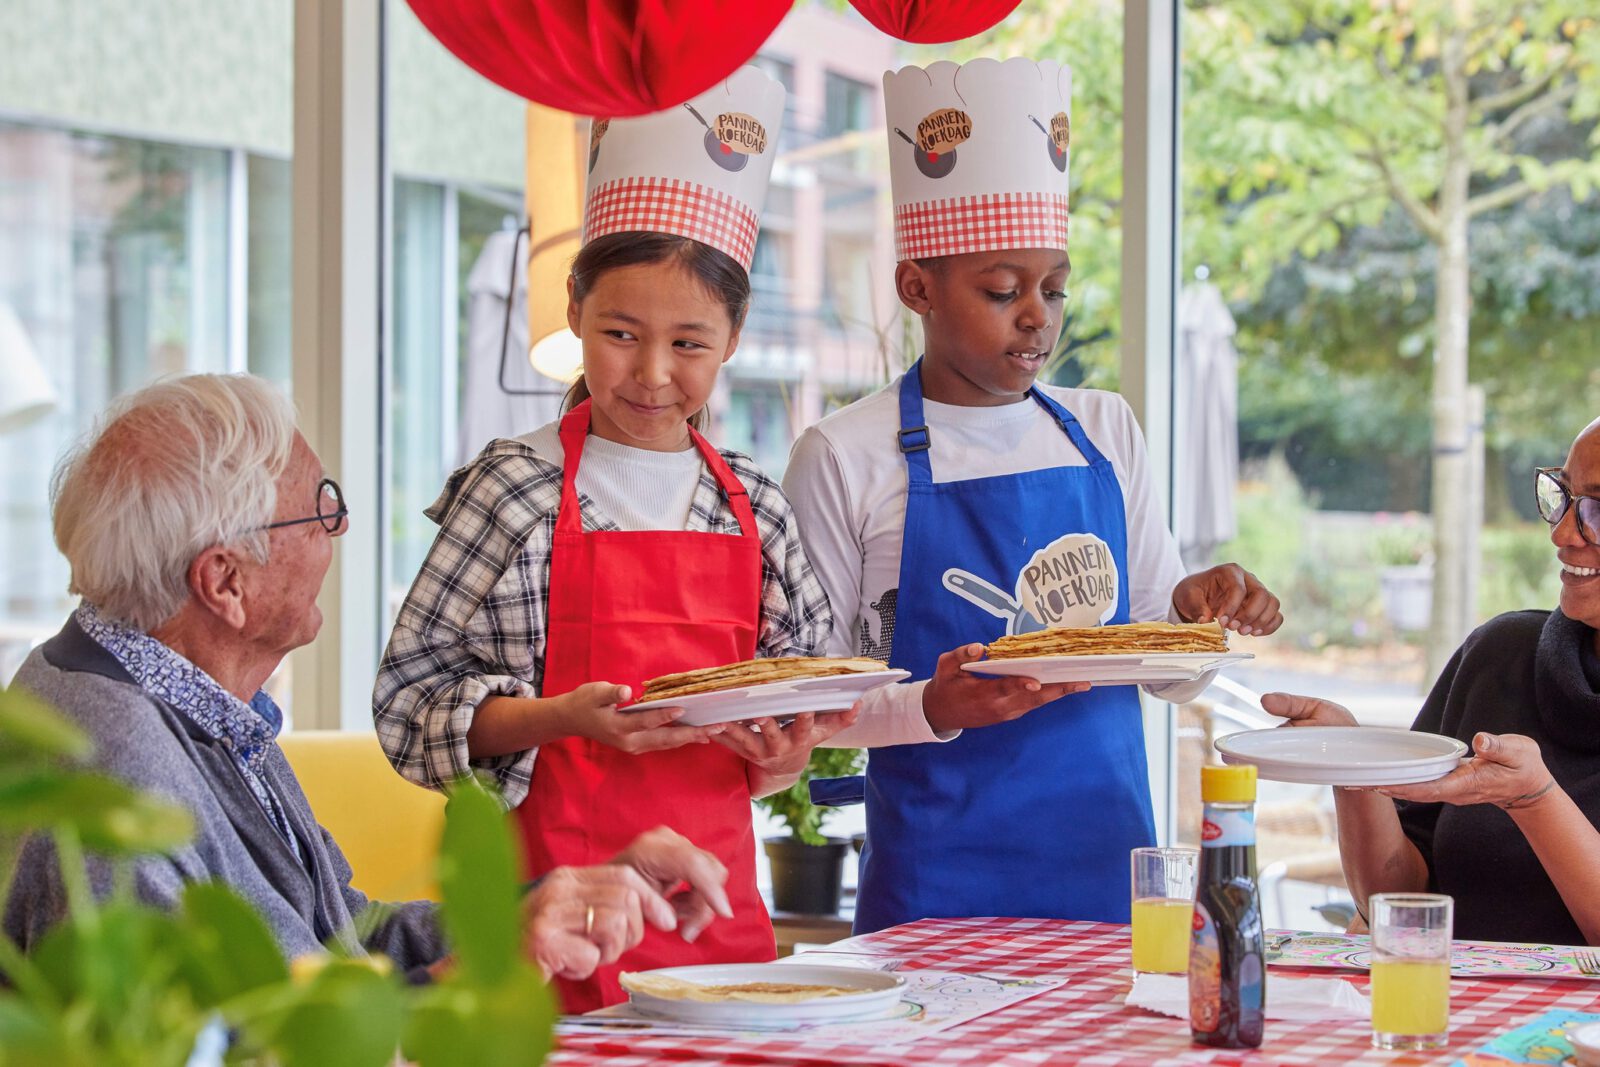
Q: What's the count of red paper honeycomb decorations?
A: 2